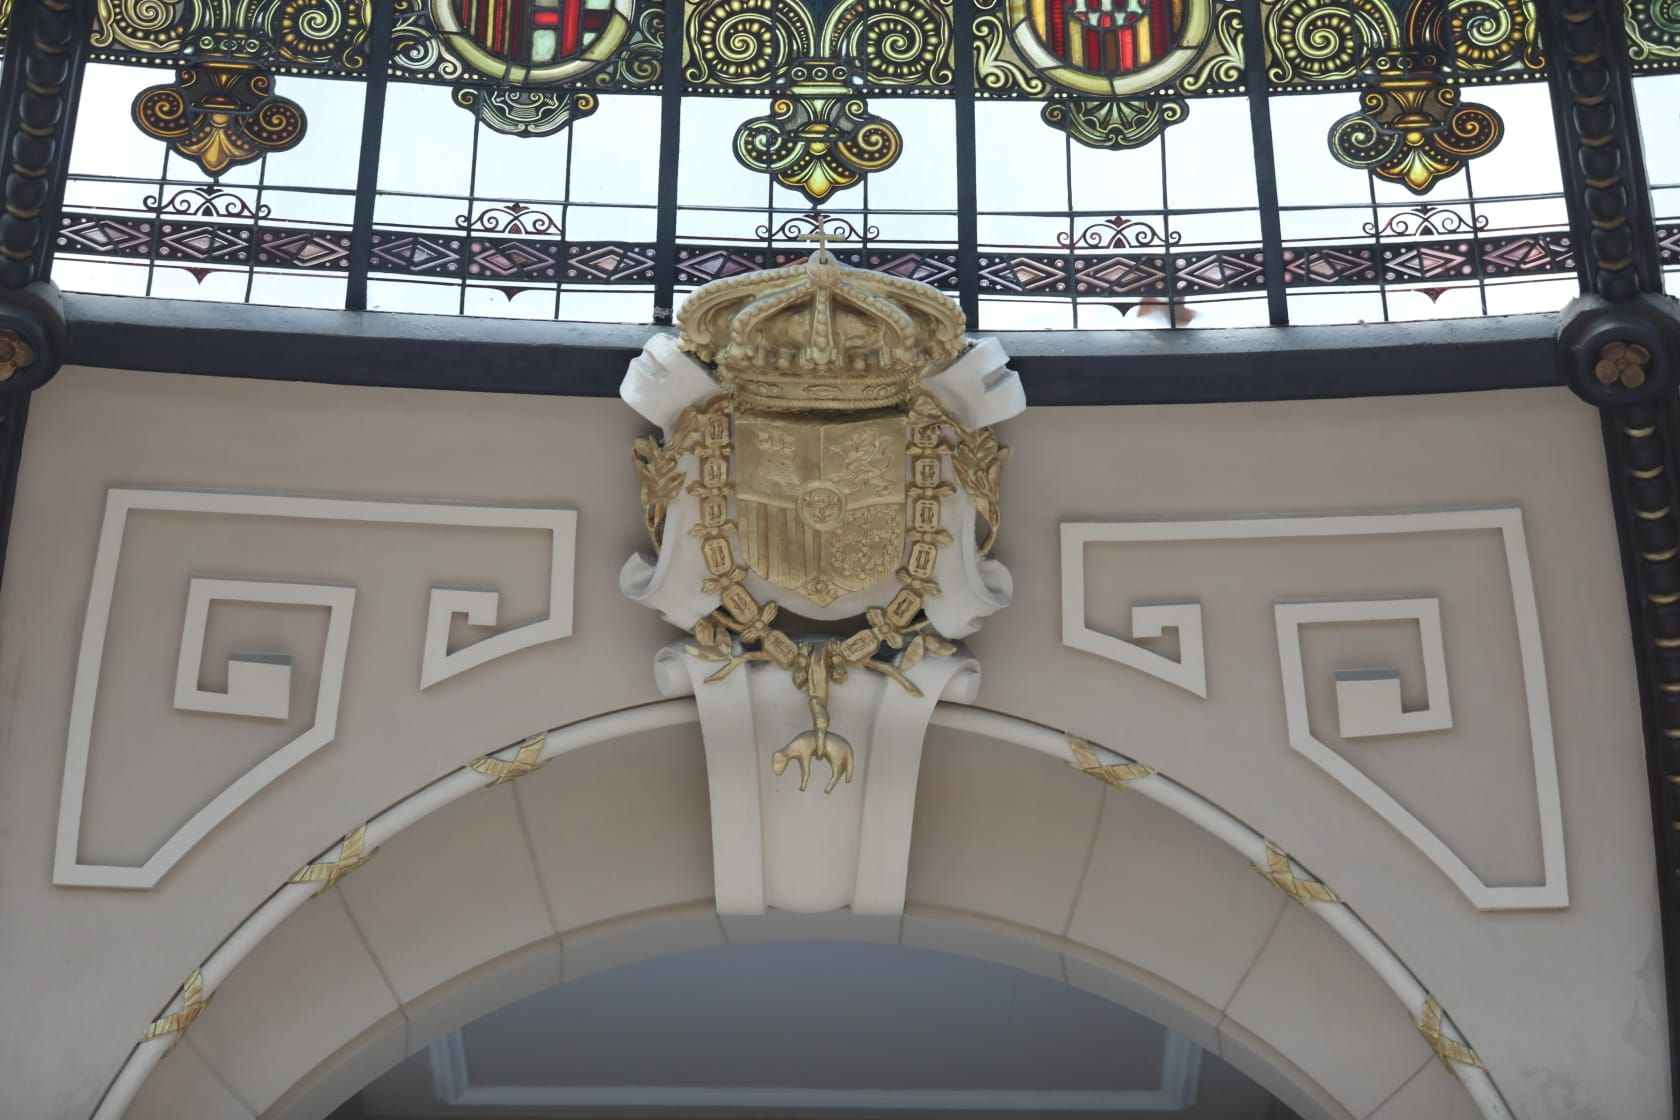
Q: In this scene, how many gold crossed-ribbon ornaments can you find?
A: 6